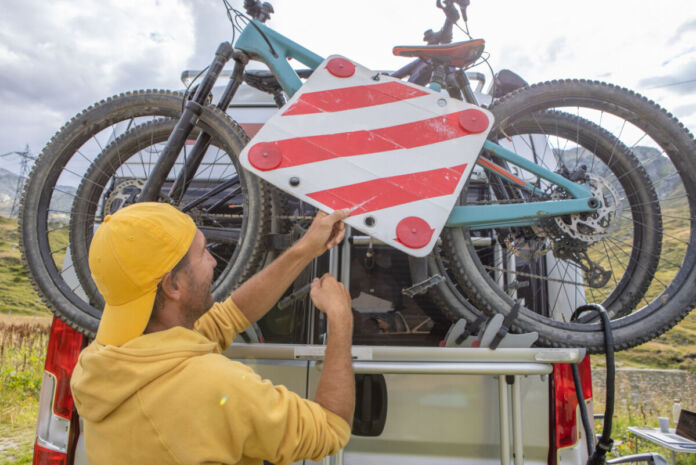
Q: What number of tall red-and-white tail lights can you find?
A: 2